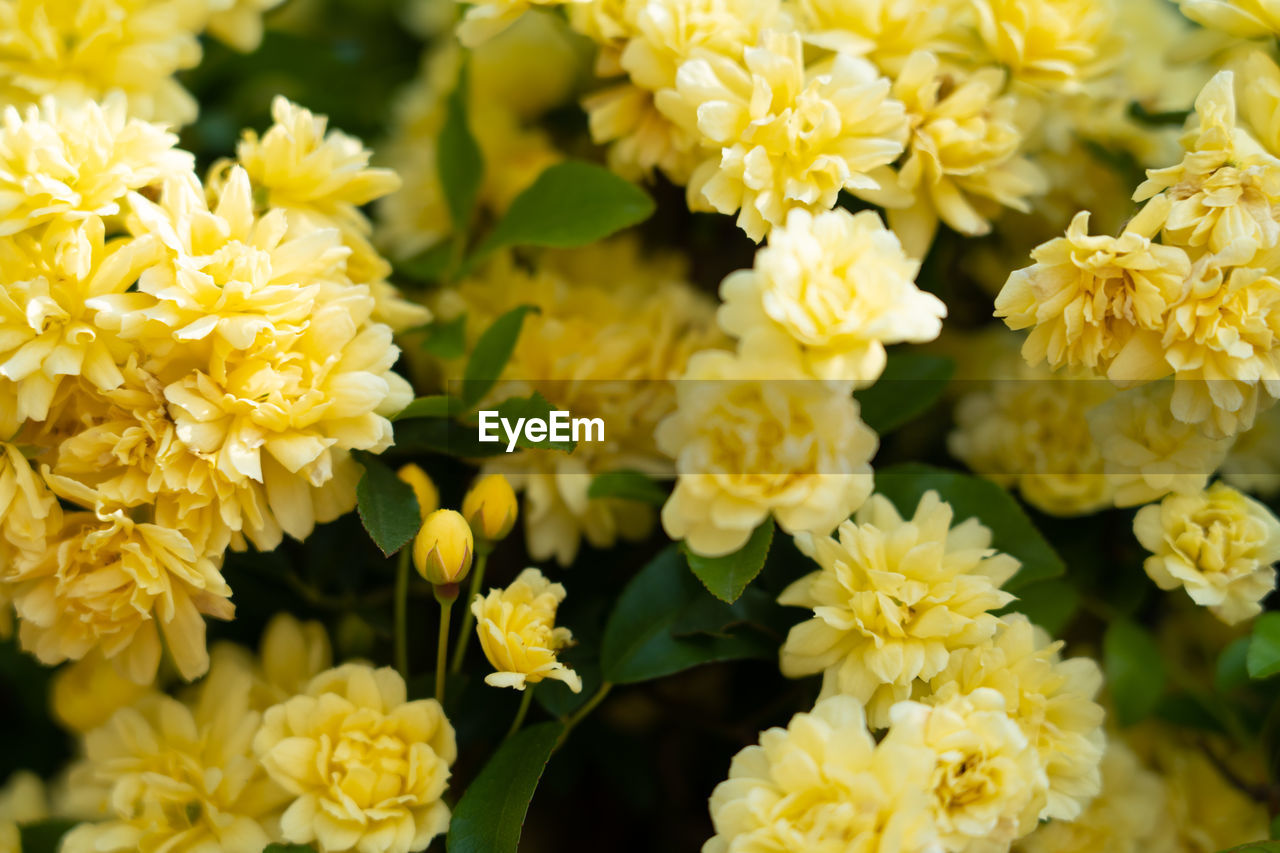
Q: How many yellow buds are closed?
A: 3